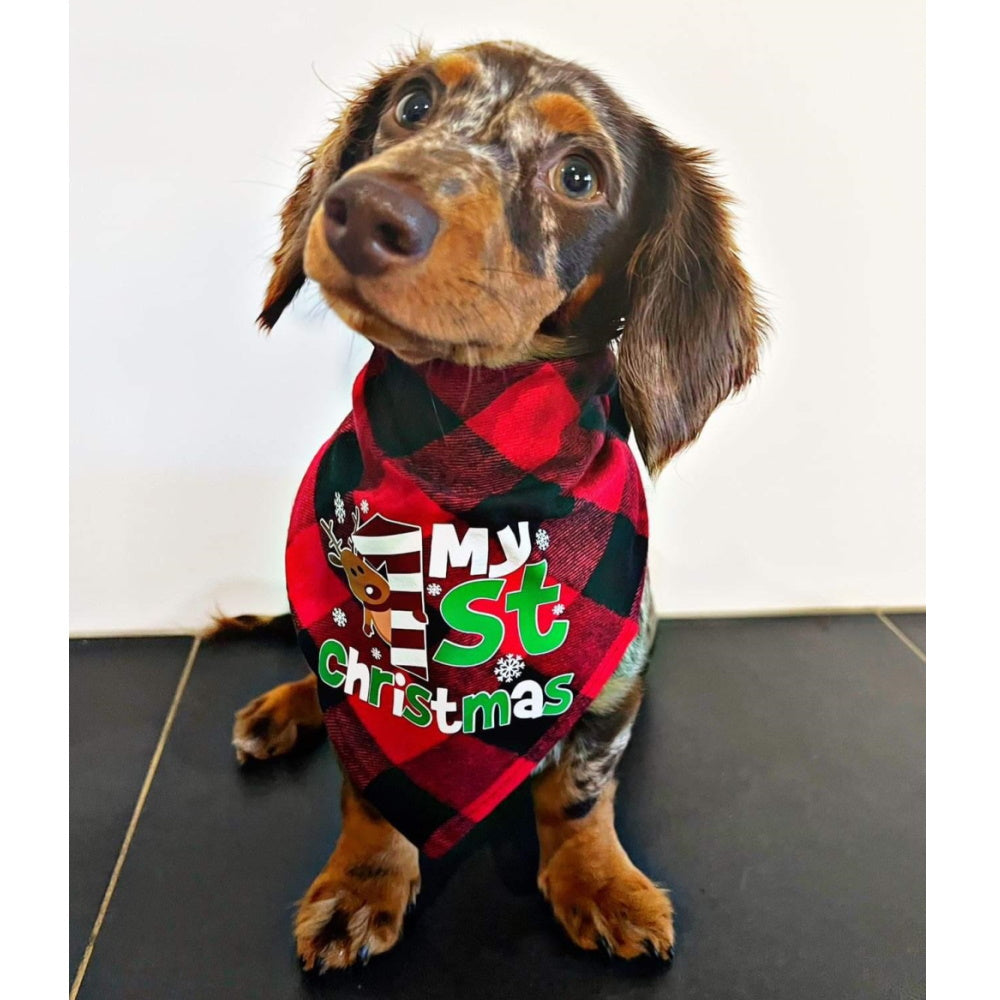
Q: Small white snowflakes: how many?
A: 8